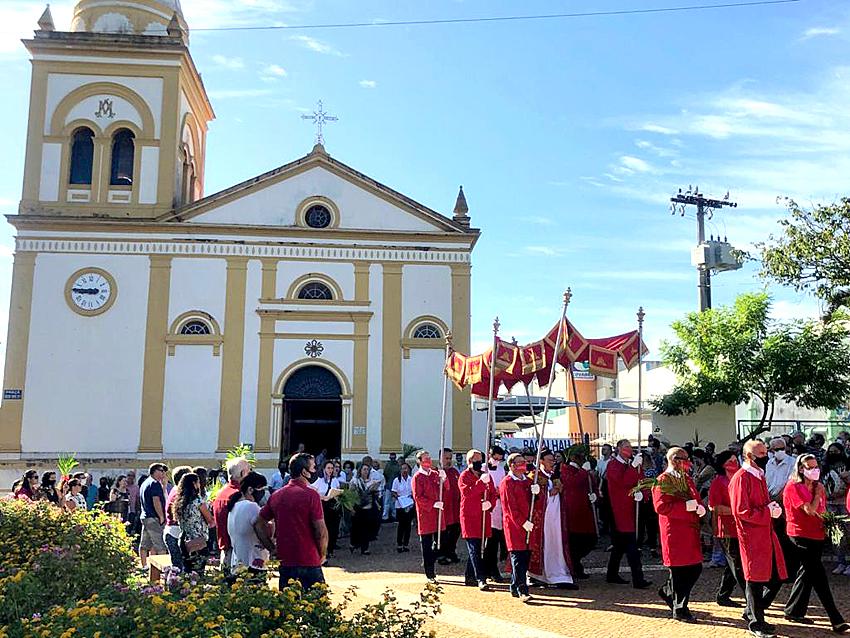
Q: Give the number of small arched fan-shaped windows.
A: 3